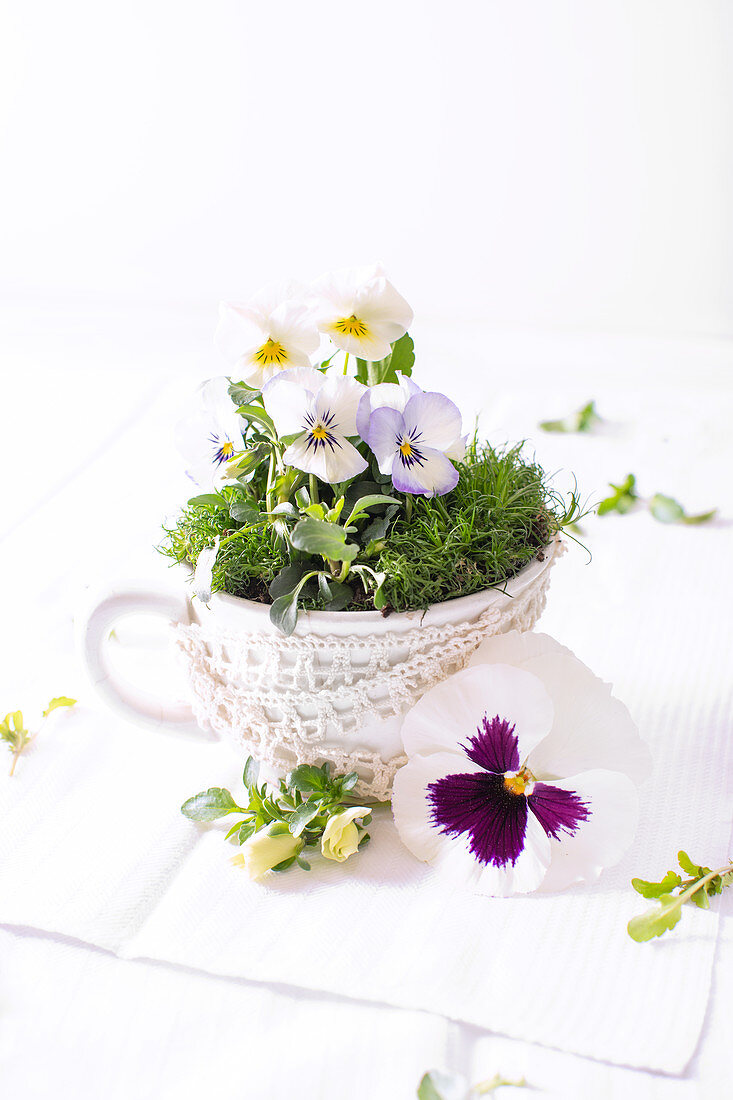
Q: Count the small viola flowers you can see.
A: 5